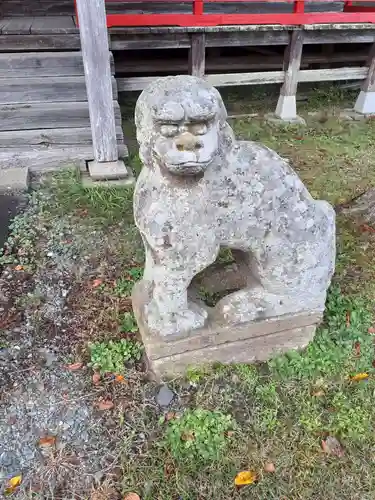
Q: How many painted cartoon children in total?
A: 0